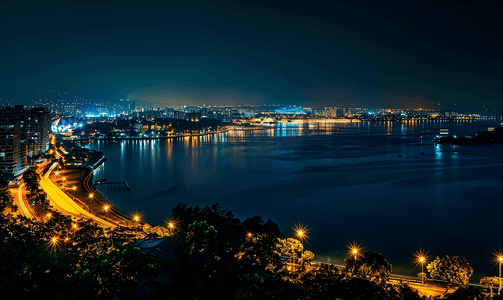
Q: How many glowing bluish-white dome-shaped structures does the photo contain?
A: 1